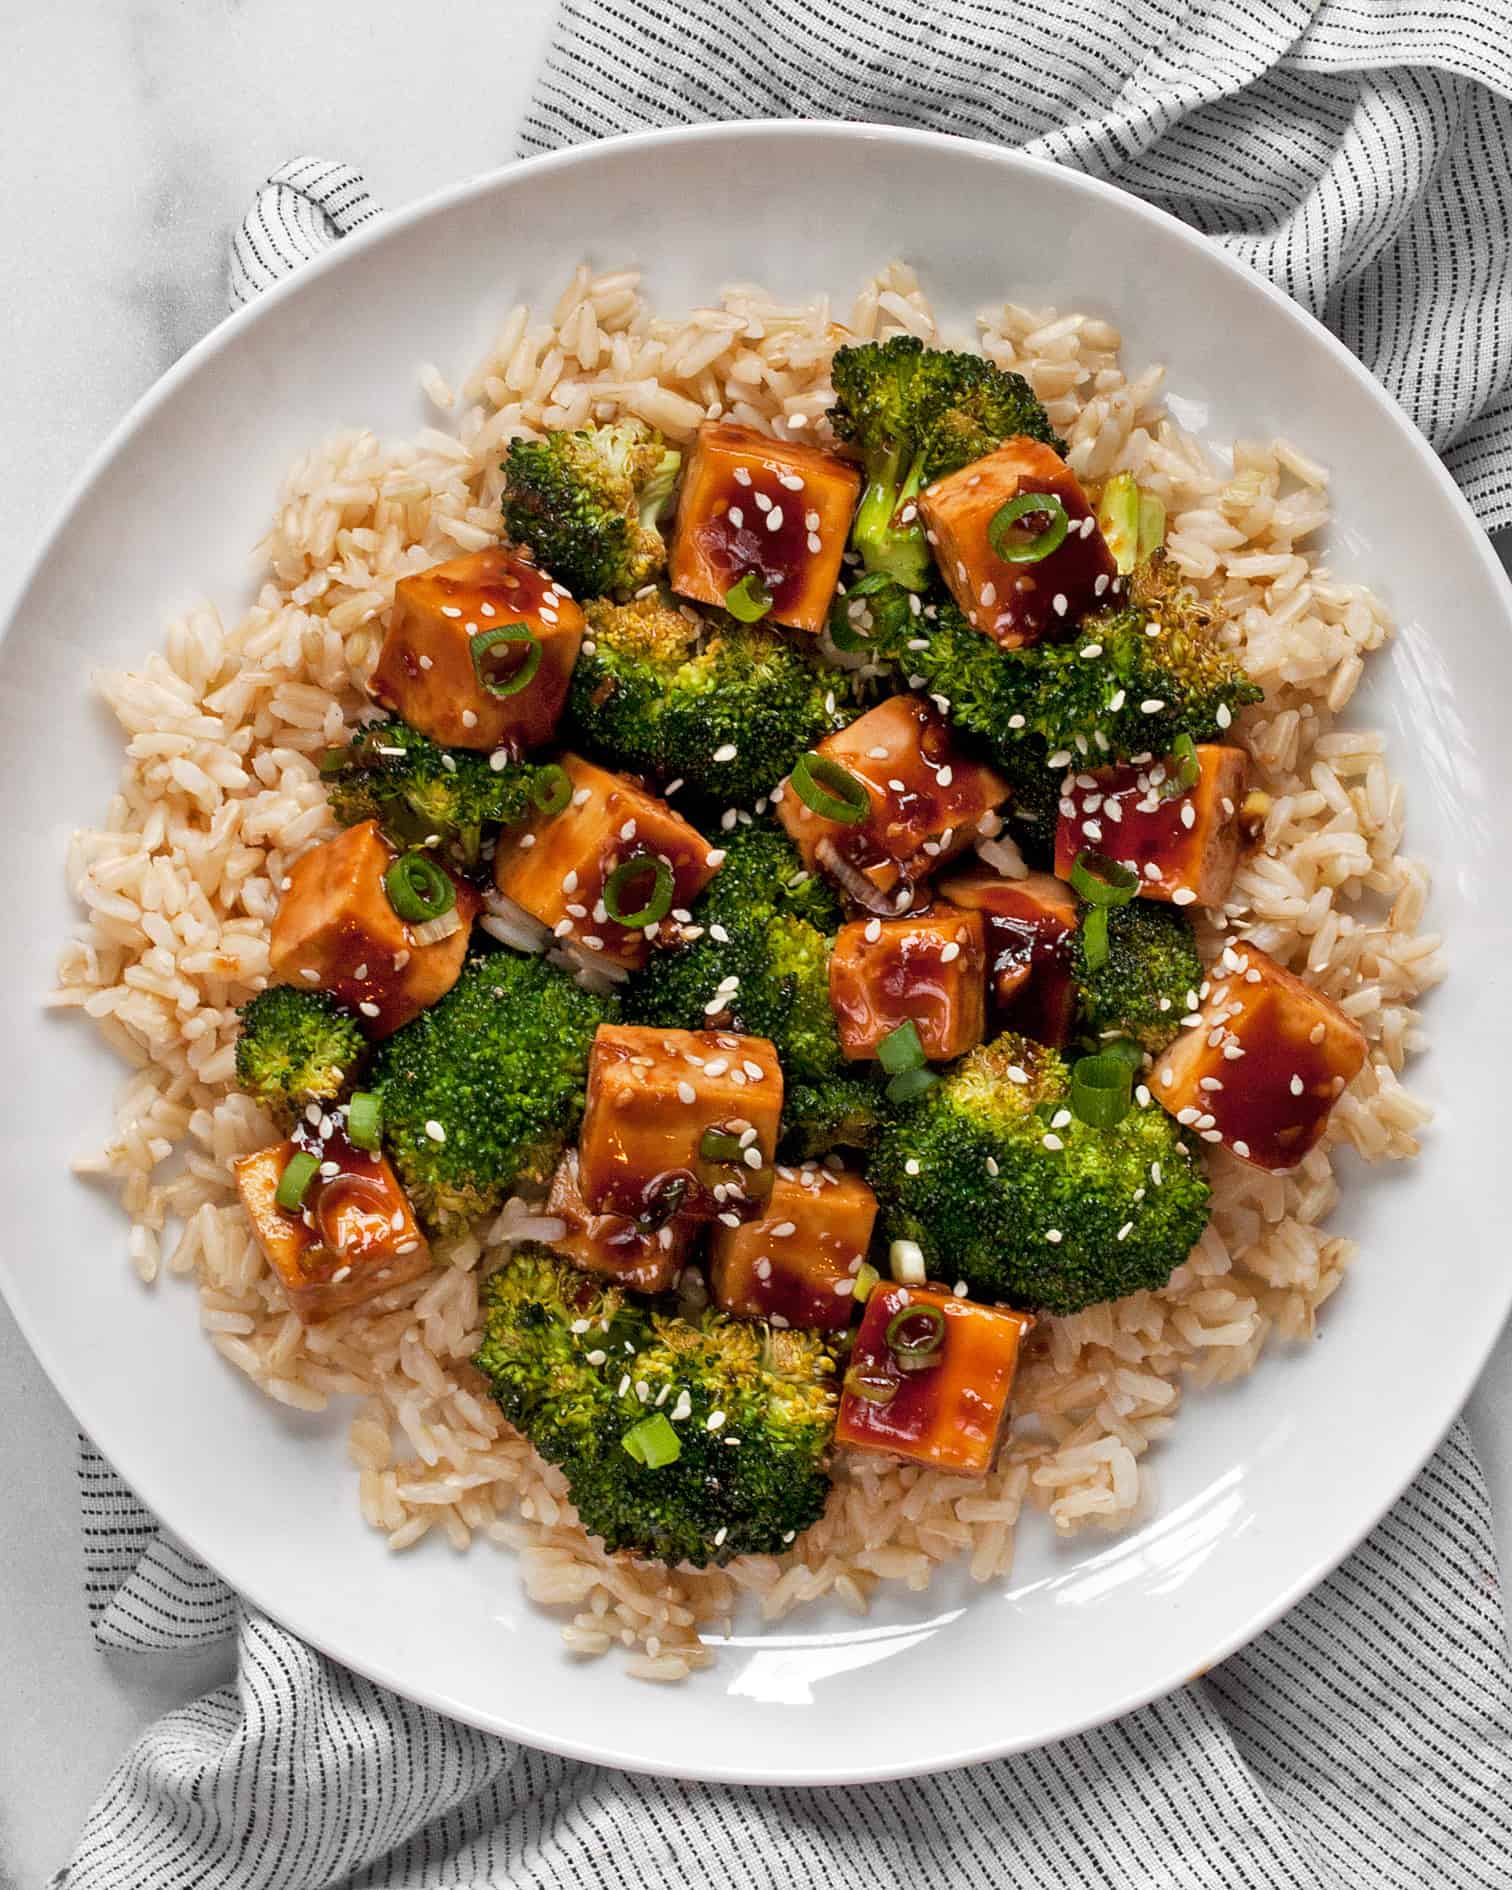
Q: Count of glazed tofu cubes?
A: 15